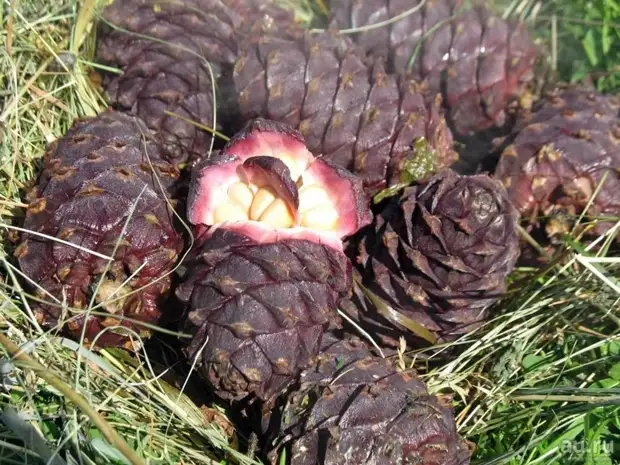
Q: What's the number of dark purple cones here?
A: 8